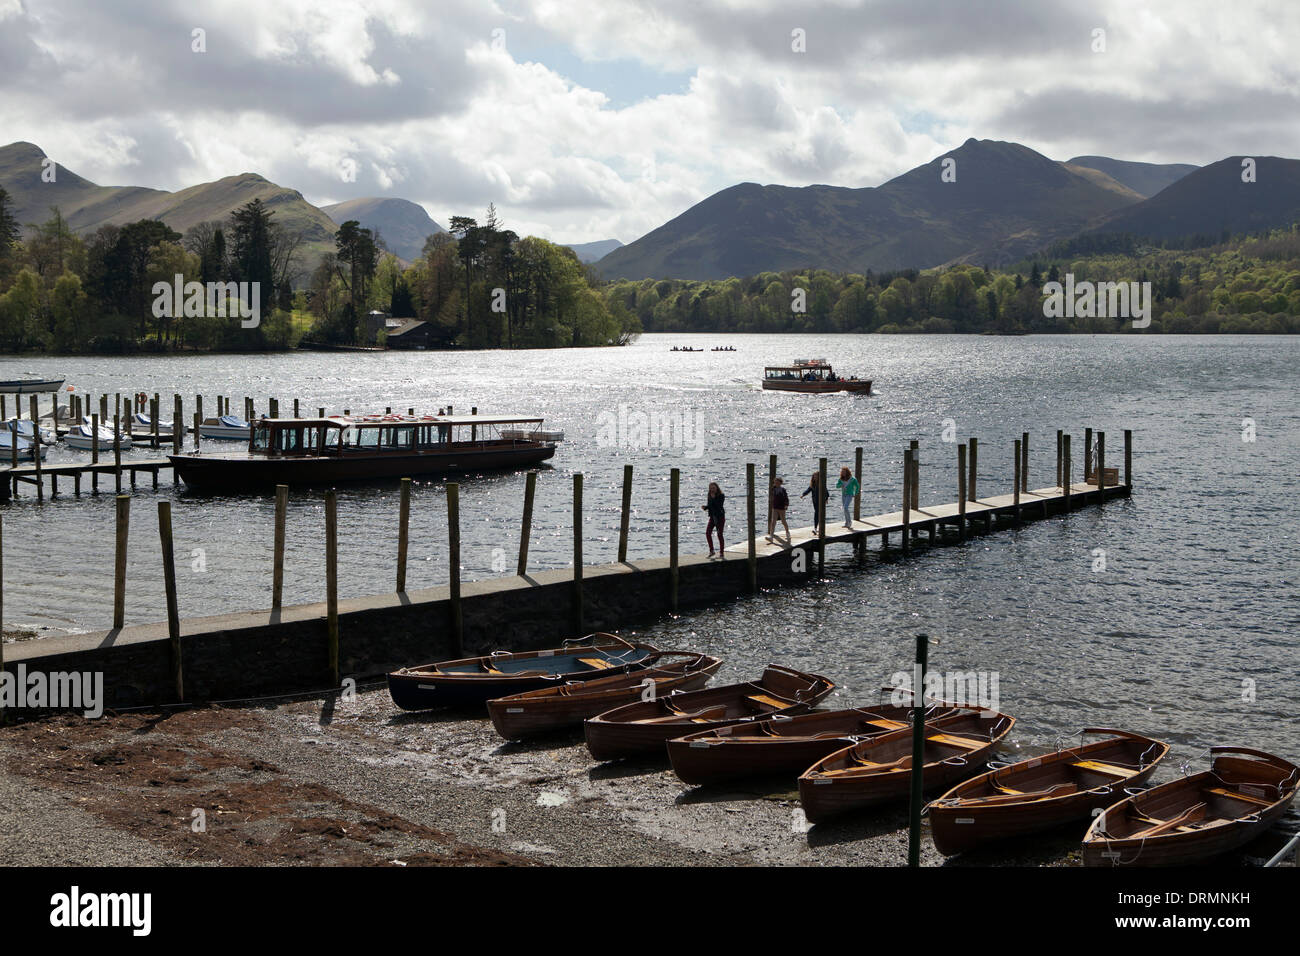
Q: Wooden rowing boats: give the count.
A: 7